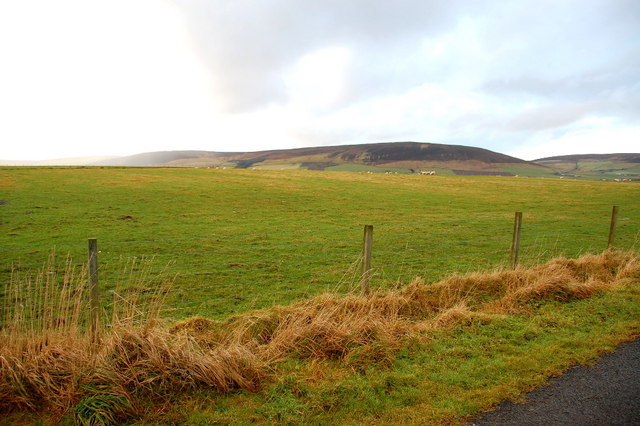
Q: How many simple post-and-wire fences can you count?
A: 1